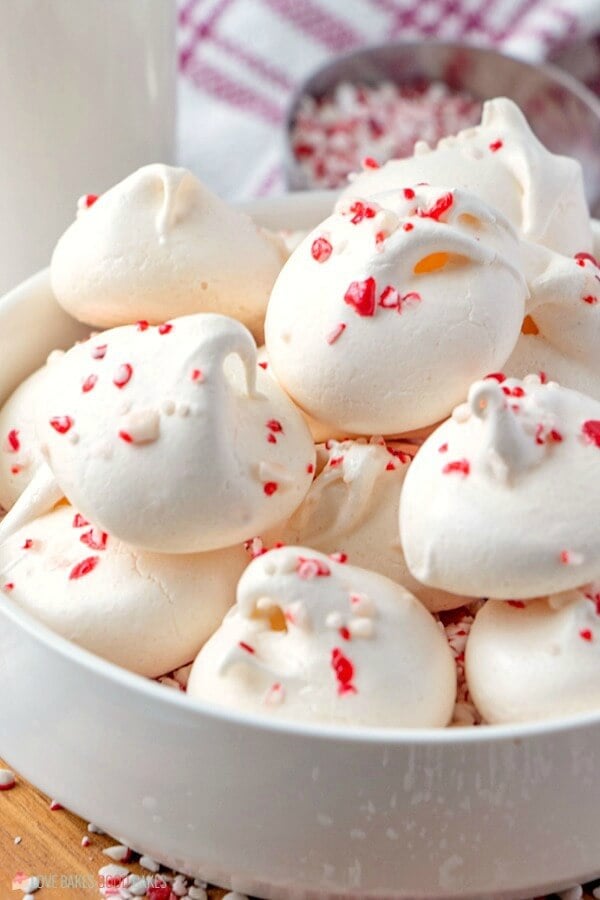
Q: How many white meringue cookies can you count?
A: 11